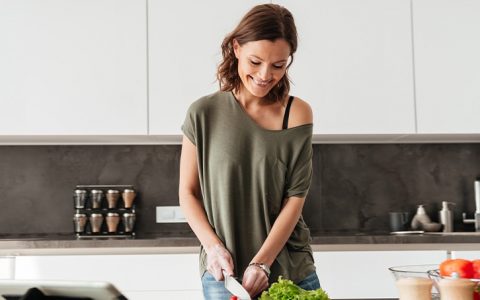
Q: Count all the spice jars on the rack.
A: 8